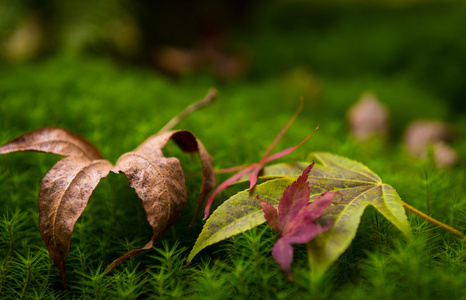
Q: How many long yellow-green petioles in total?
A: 1